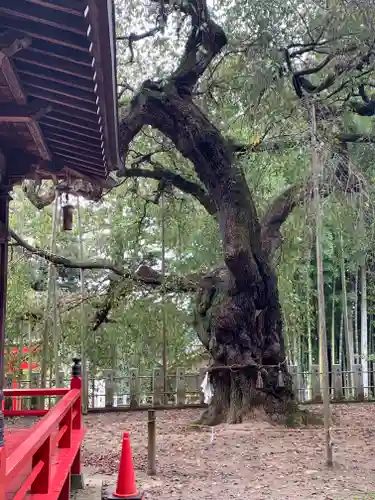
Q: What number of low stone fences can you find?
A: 1